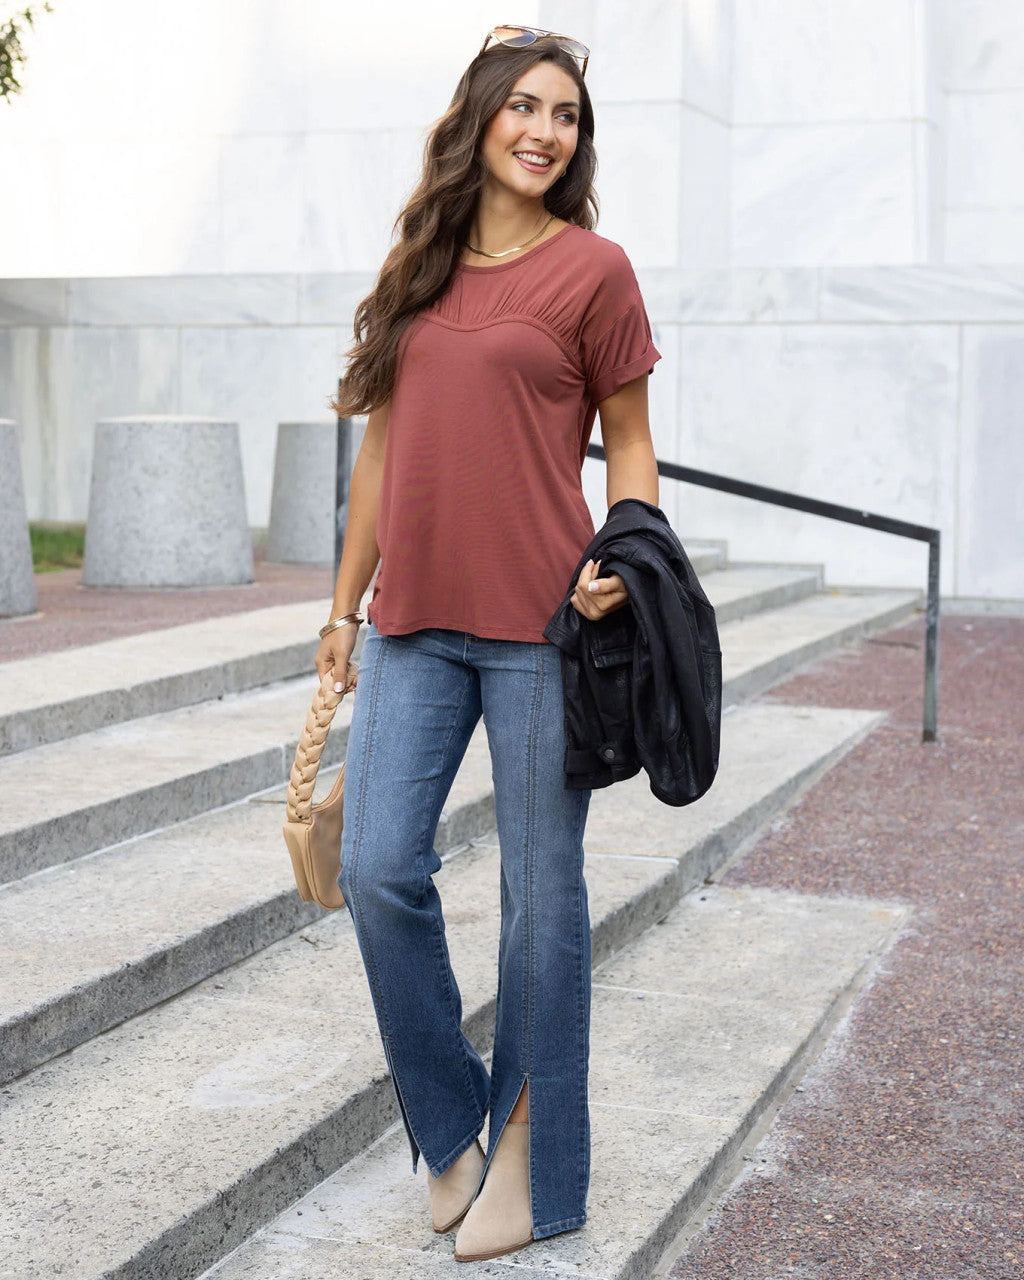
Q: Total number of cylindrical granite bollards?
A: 3